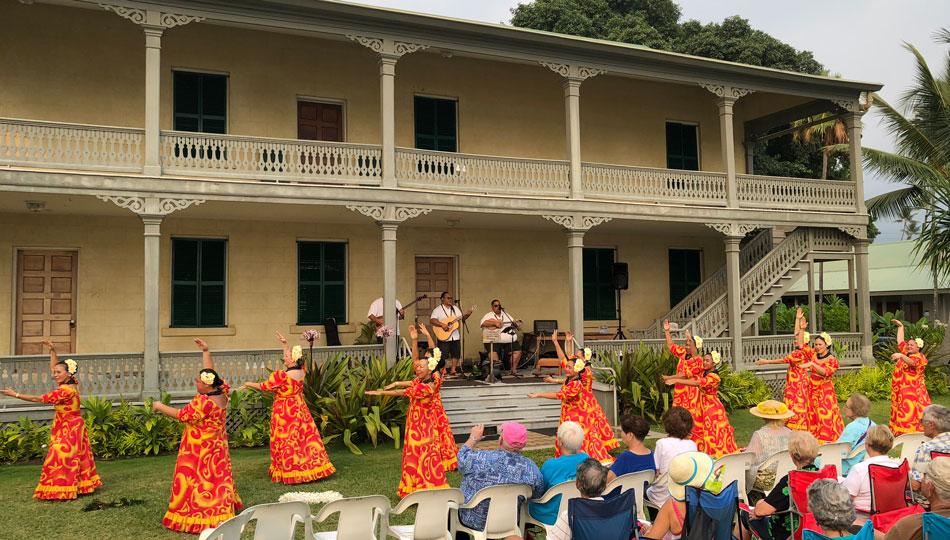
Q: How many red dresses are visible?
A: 12